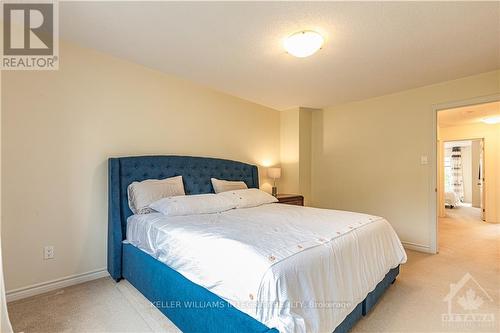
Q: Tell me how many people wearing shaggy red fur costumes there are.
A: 0